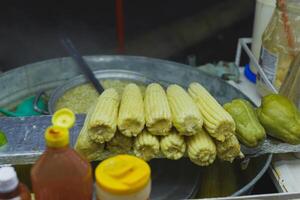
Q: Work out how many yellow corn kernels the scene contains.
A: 11